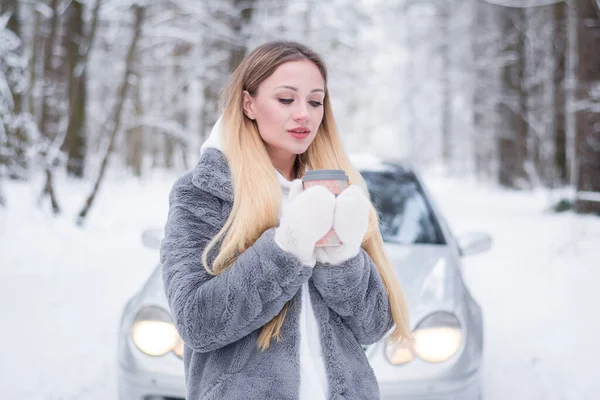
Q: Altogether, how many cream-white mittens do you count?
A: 2